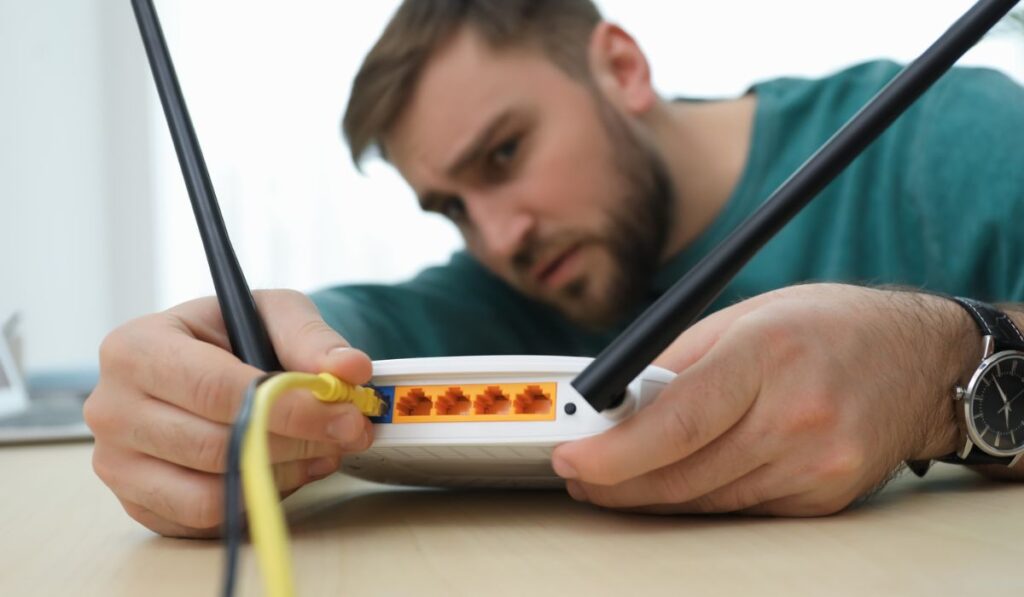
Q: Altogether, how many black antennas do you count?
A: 2